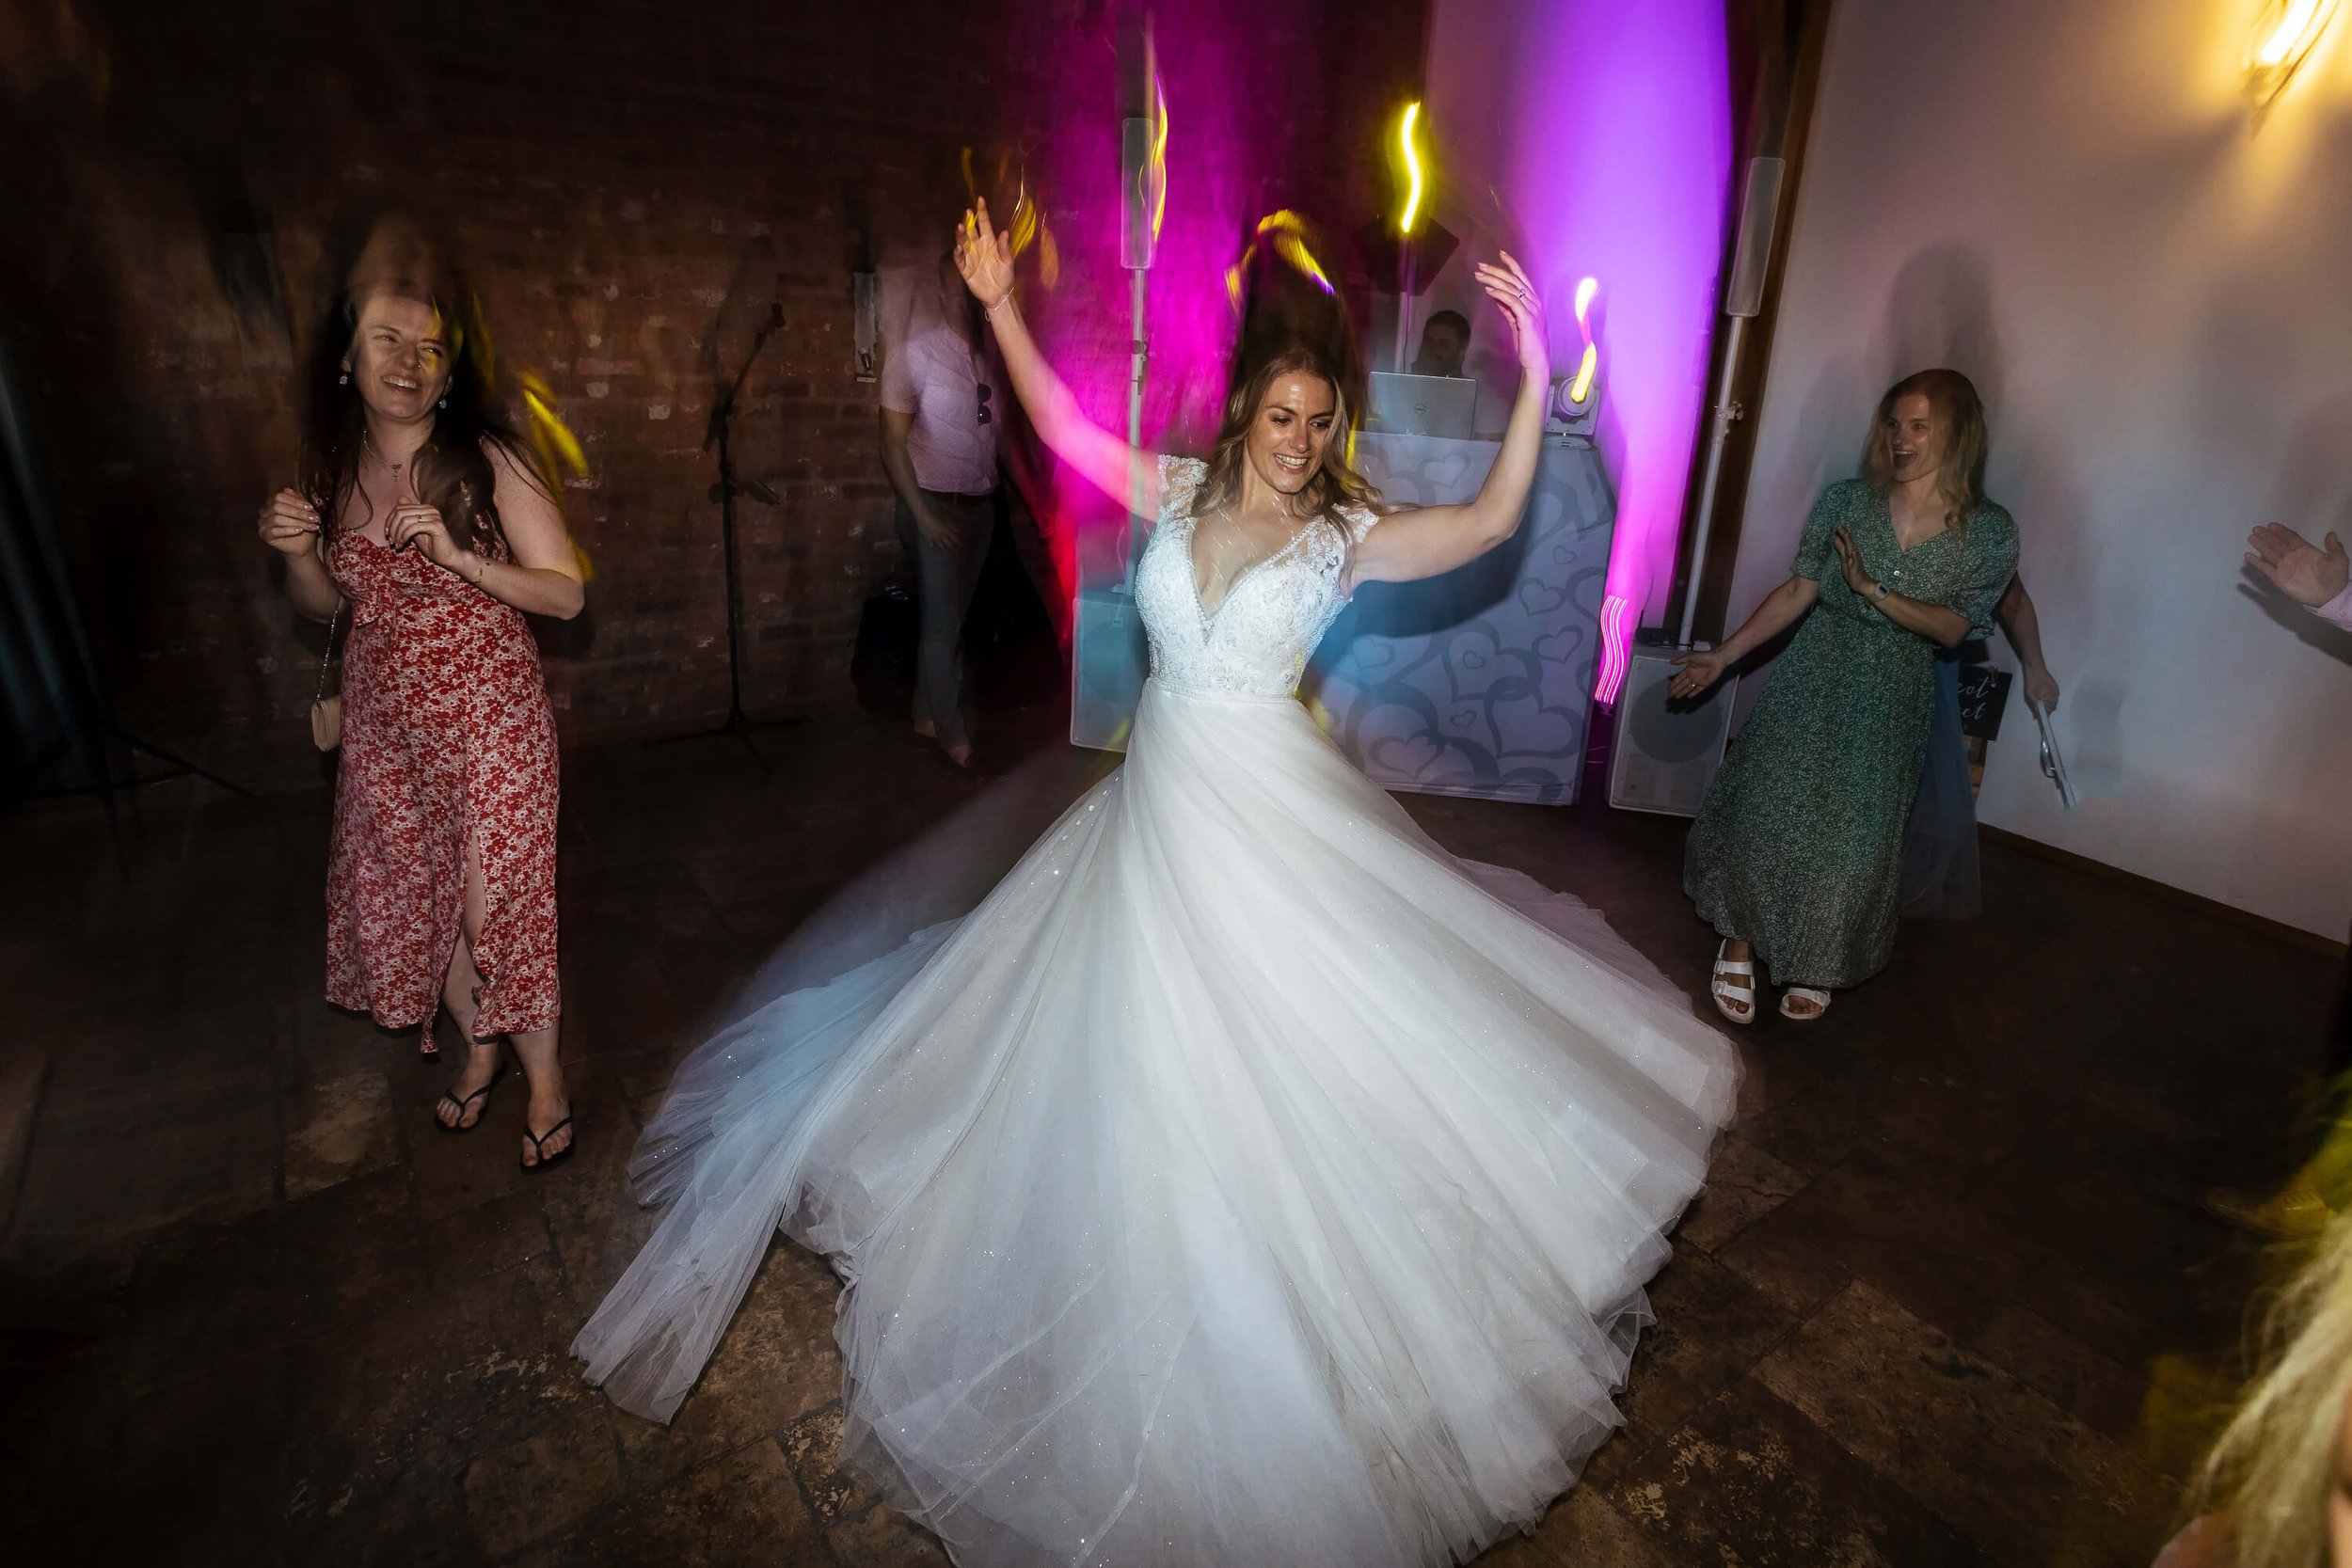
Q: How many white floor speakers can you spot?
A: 2